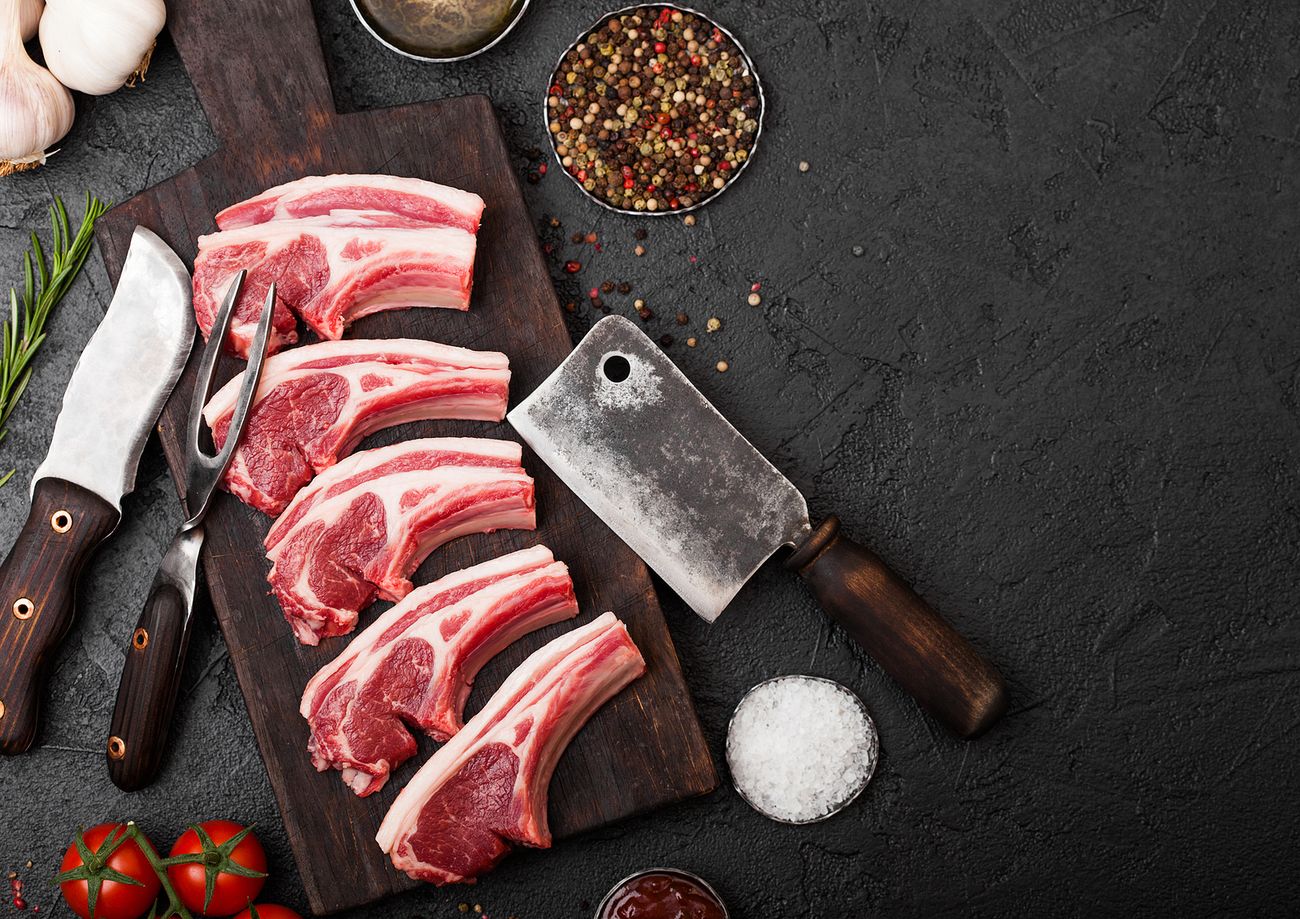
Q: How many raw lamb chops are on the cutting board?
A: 5